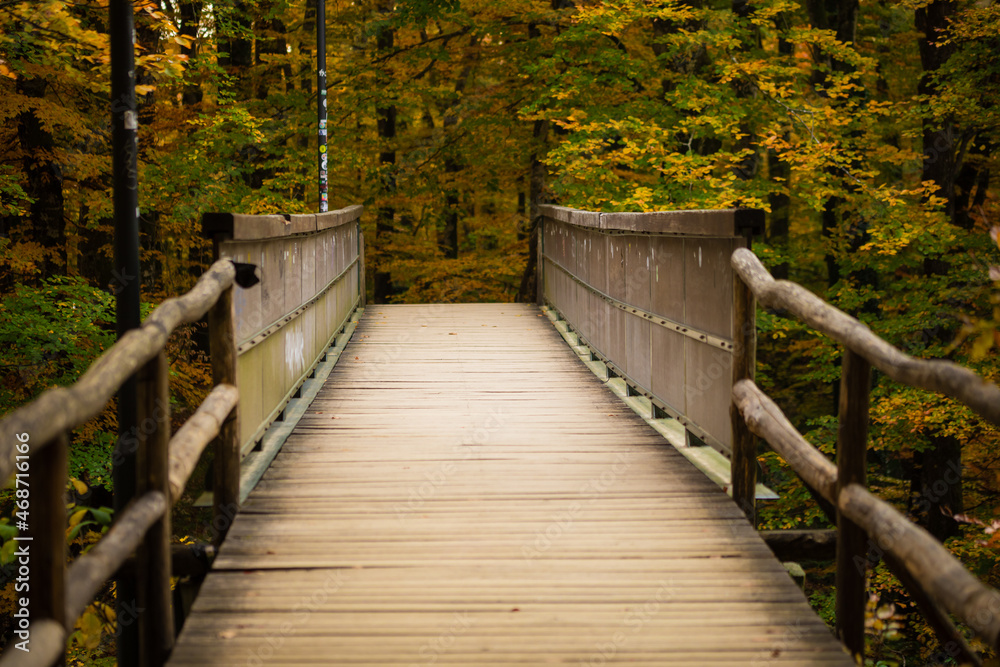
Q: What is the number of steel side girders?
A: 2